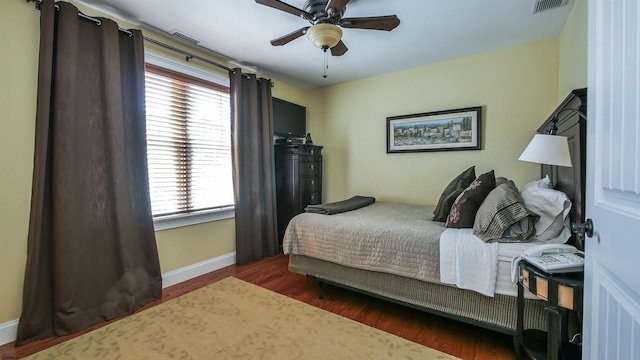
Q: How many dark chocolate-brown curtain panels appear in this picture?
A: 2